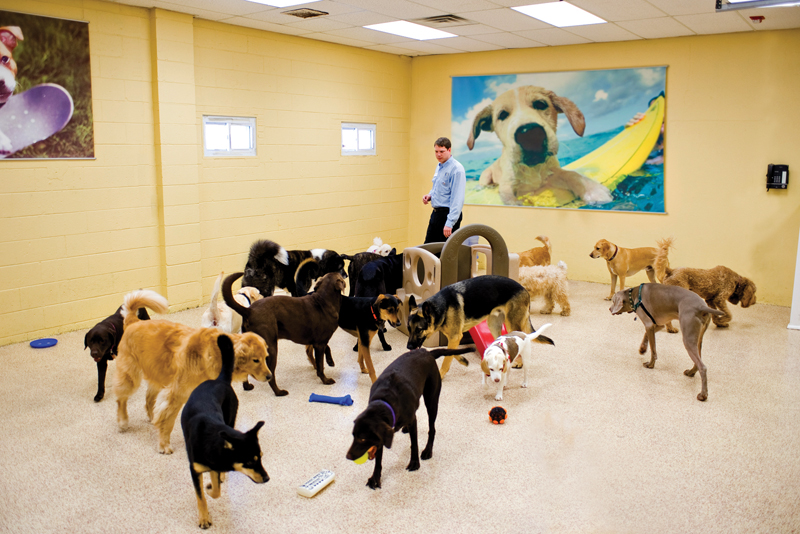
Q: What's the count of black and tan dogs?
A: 3